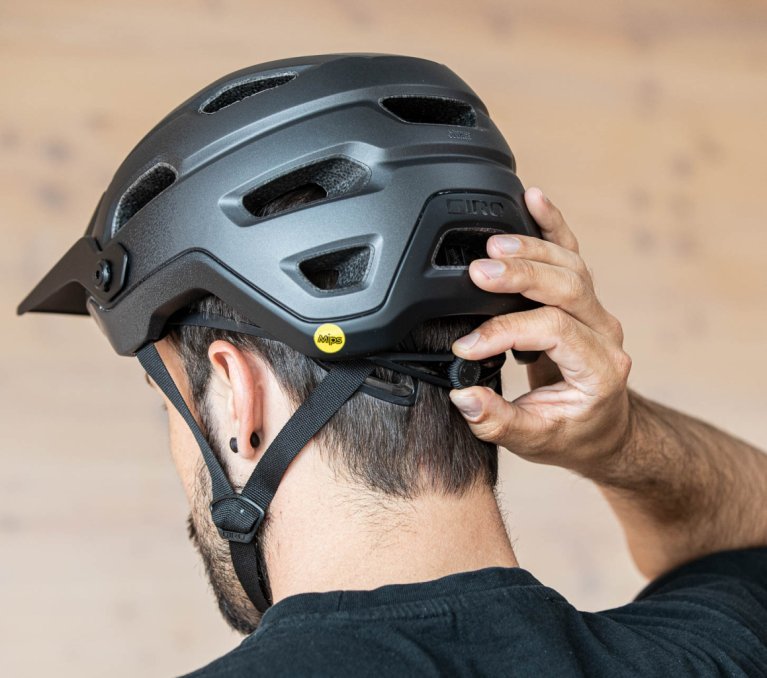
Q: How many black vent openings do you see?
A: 6